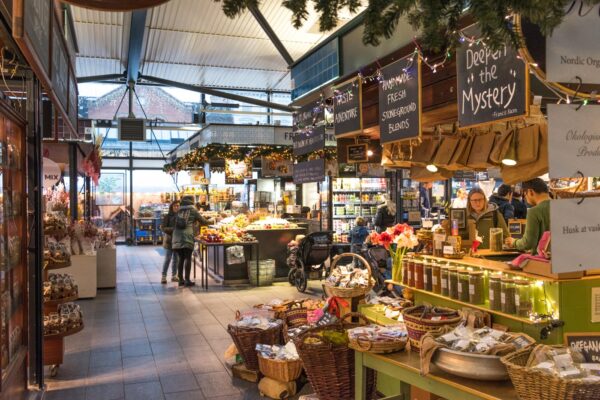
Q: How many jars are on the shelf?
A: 12